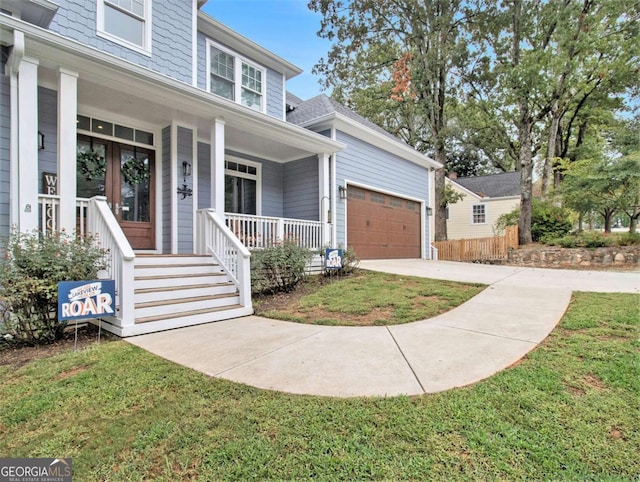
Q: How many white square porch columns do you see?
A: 4